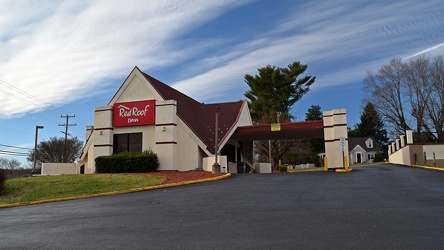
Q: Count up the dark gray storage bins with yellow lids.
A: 0